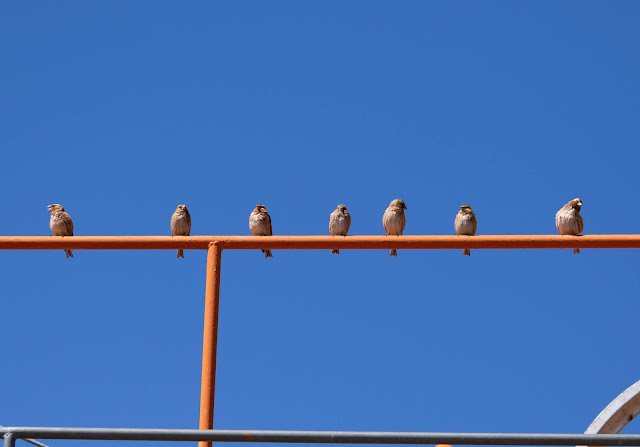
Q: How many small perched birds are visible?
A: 7